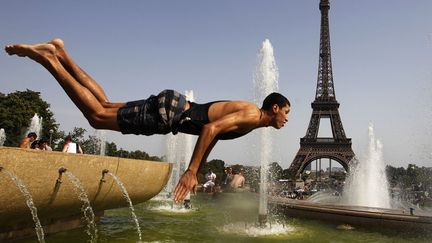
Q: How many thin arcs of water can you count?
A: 3